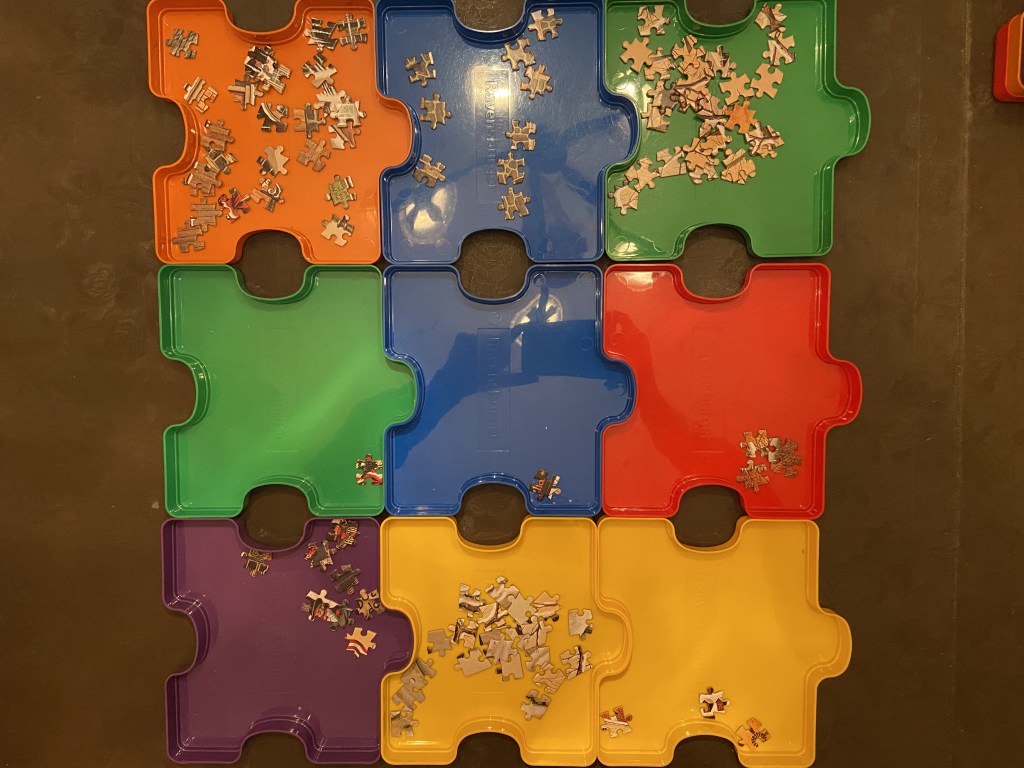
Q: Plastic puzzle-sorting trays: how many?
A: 9